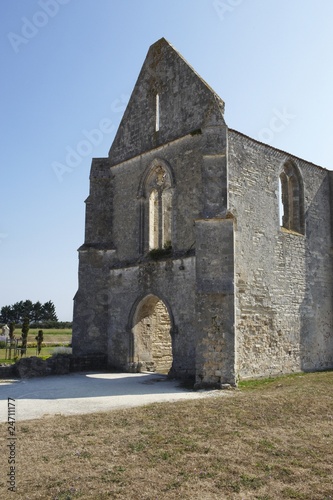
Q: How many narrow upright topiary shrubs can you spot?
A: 3